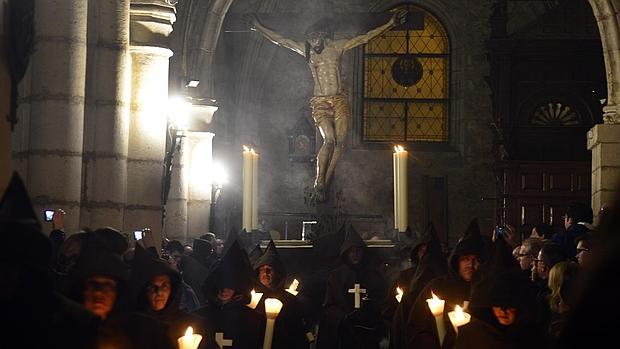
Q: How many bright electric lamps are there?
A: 2